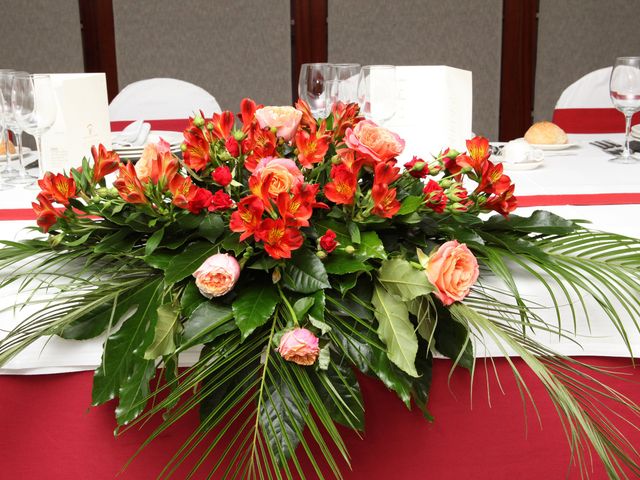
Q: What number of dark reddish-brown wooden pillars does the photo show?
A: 3